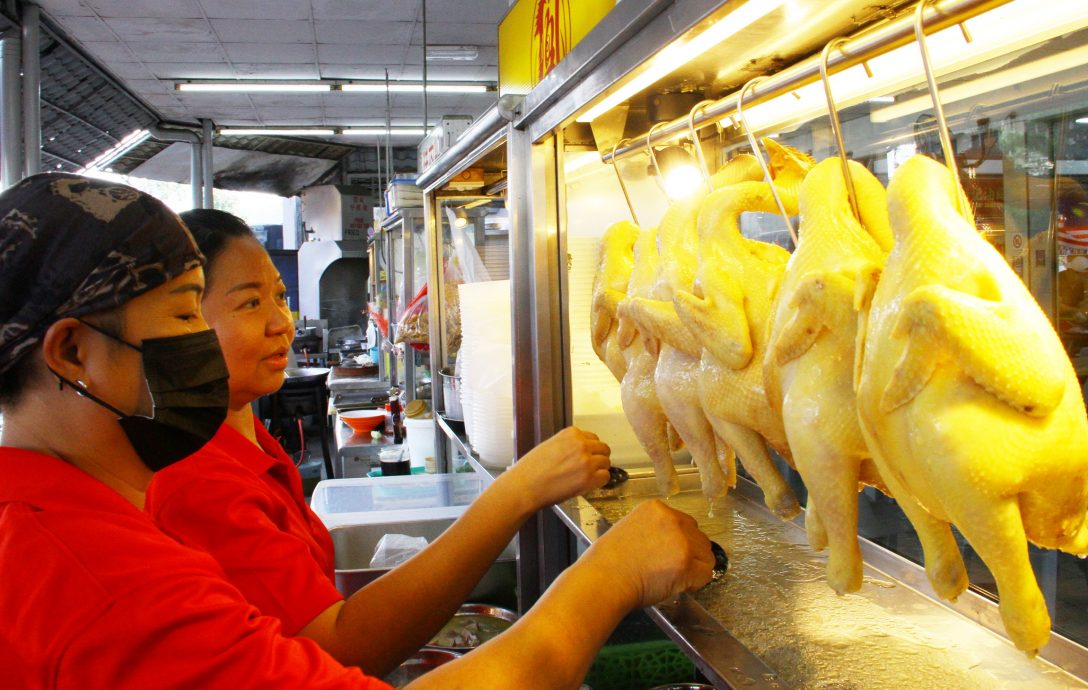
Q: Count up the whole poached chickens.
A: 6